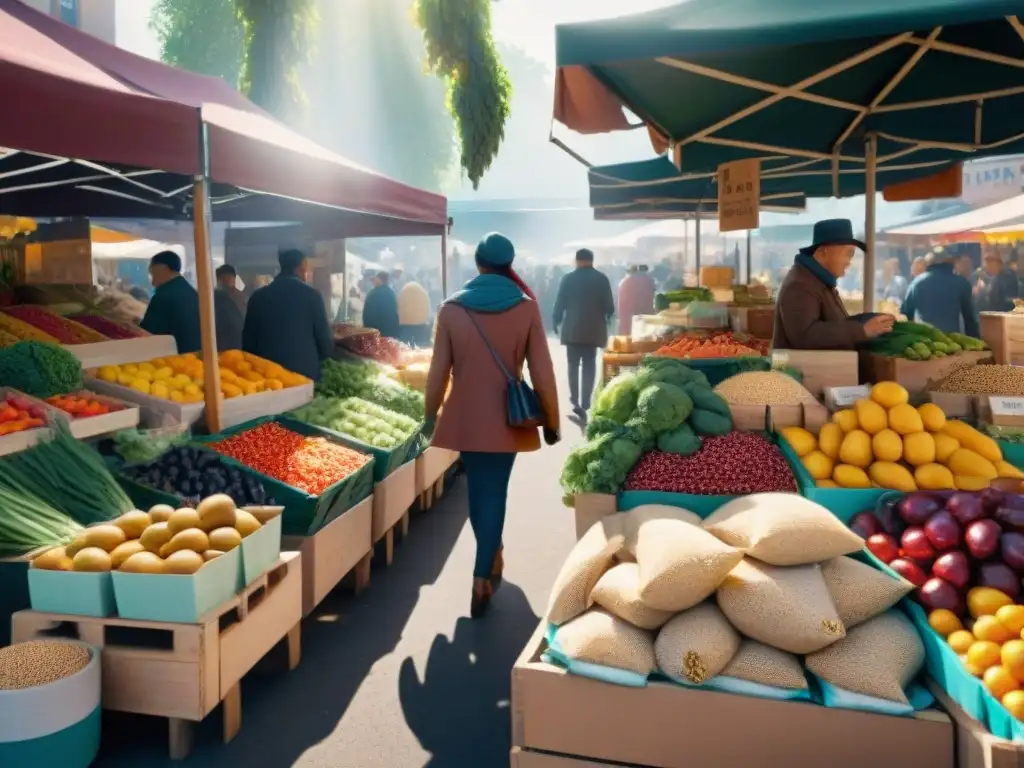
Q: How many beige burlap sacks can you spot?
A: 11